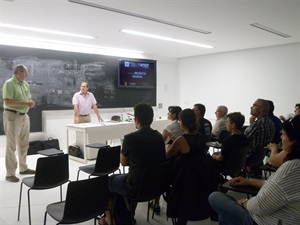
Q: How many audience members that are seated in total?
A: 11